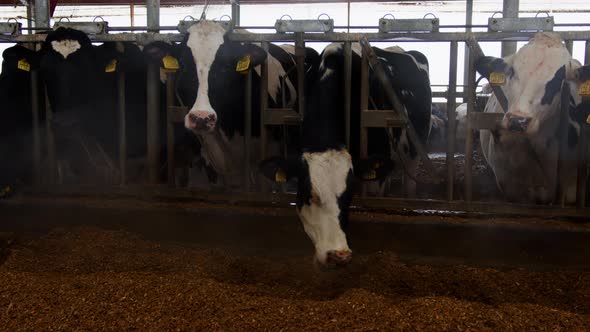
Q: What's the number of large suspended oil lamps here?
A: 0